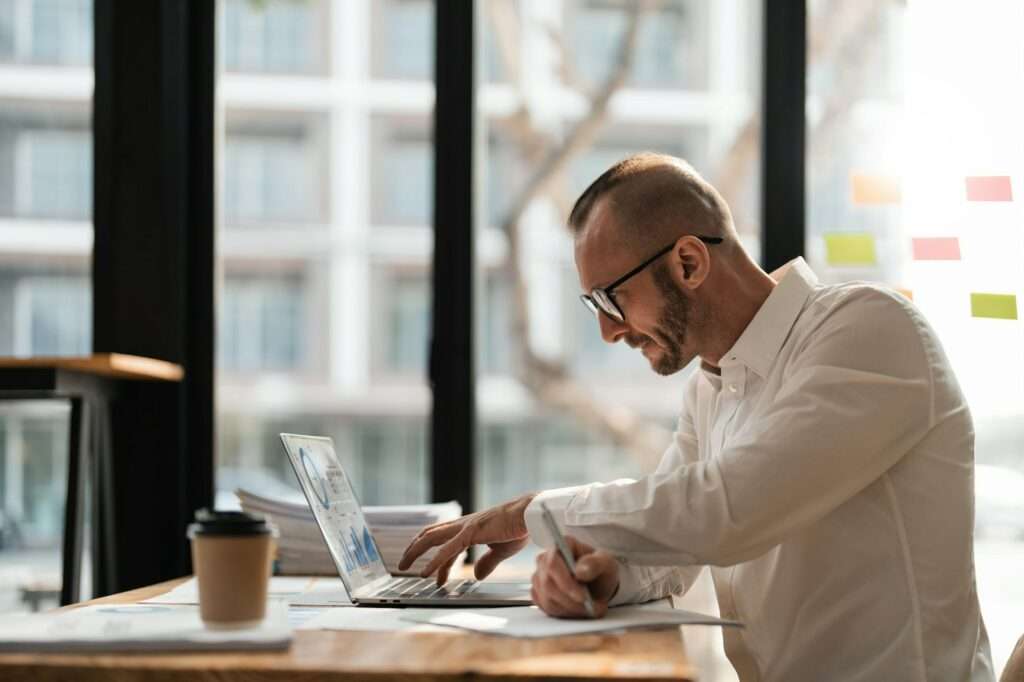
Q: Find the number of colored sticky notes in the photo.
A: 6